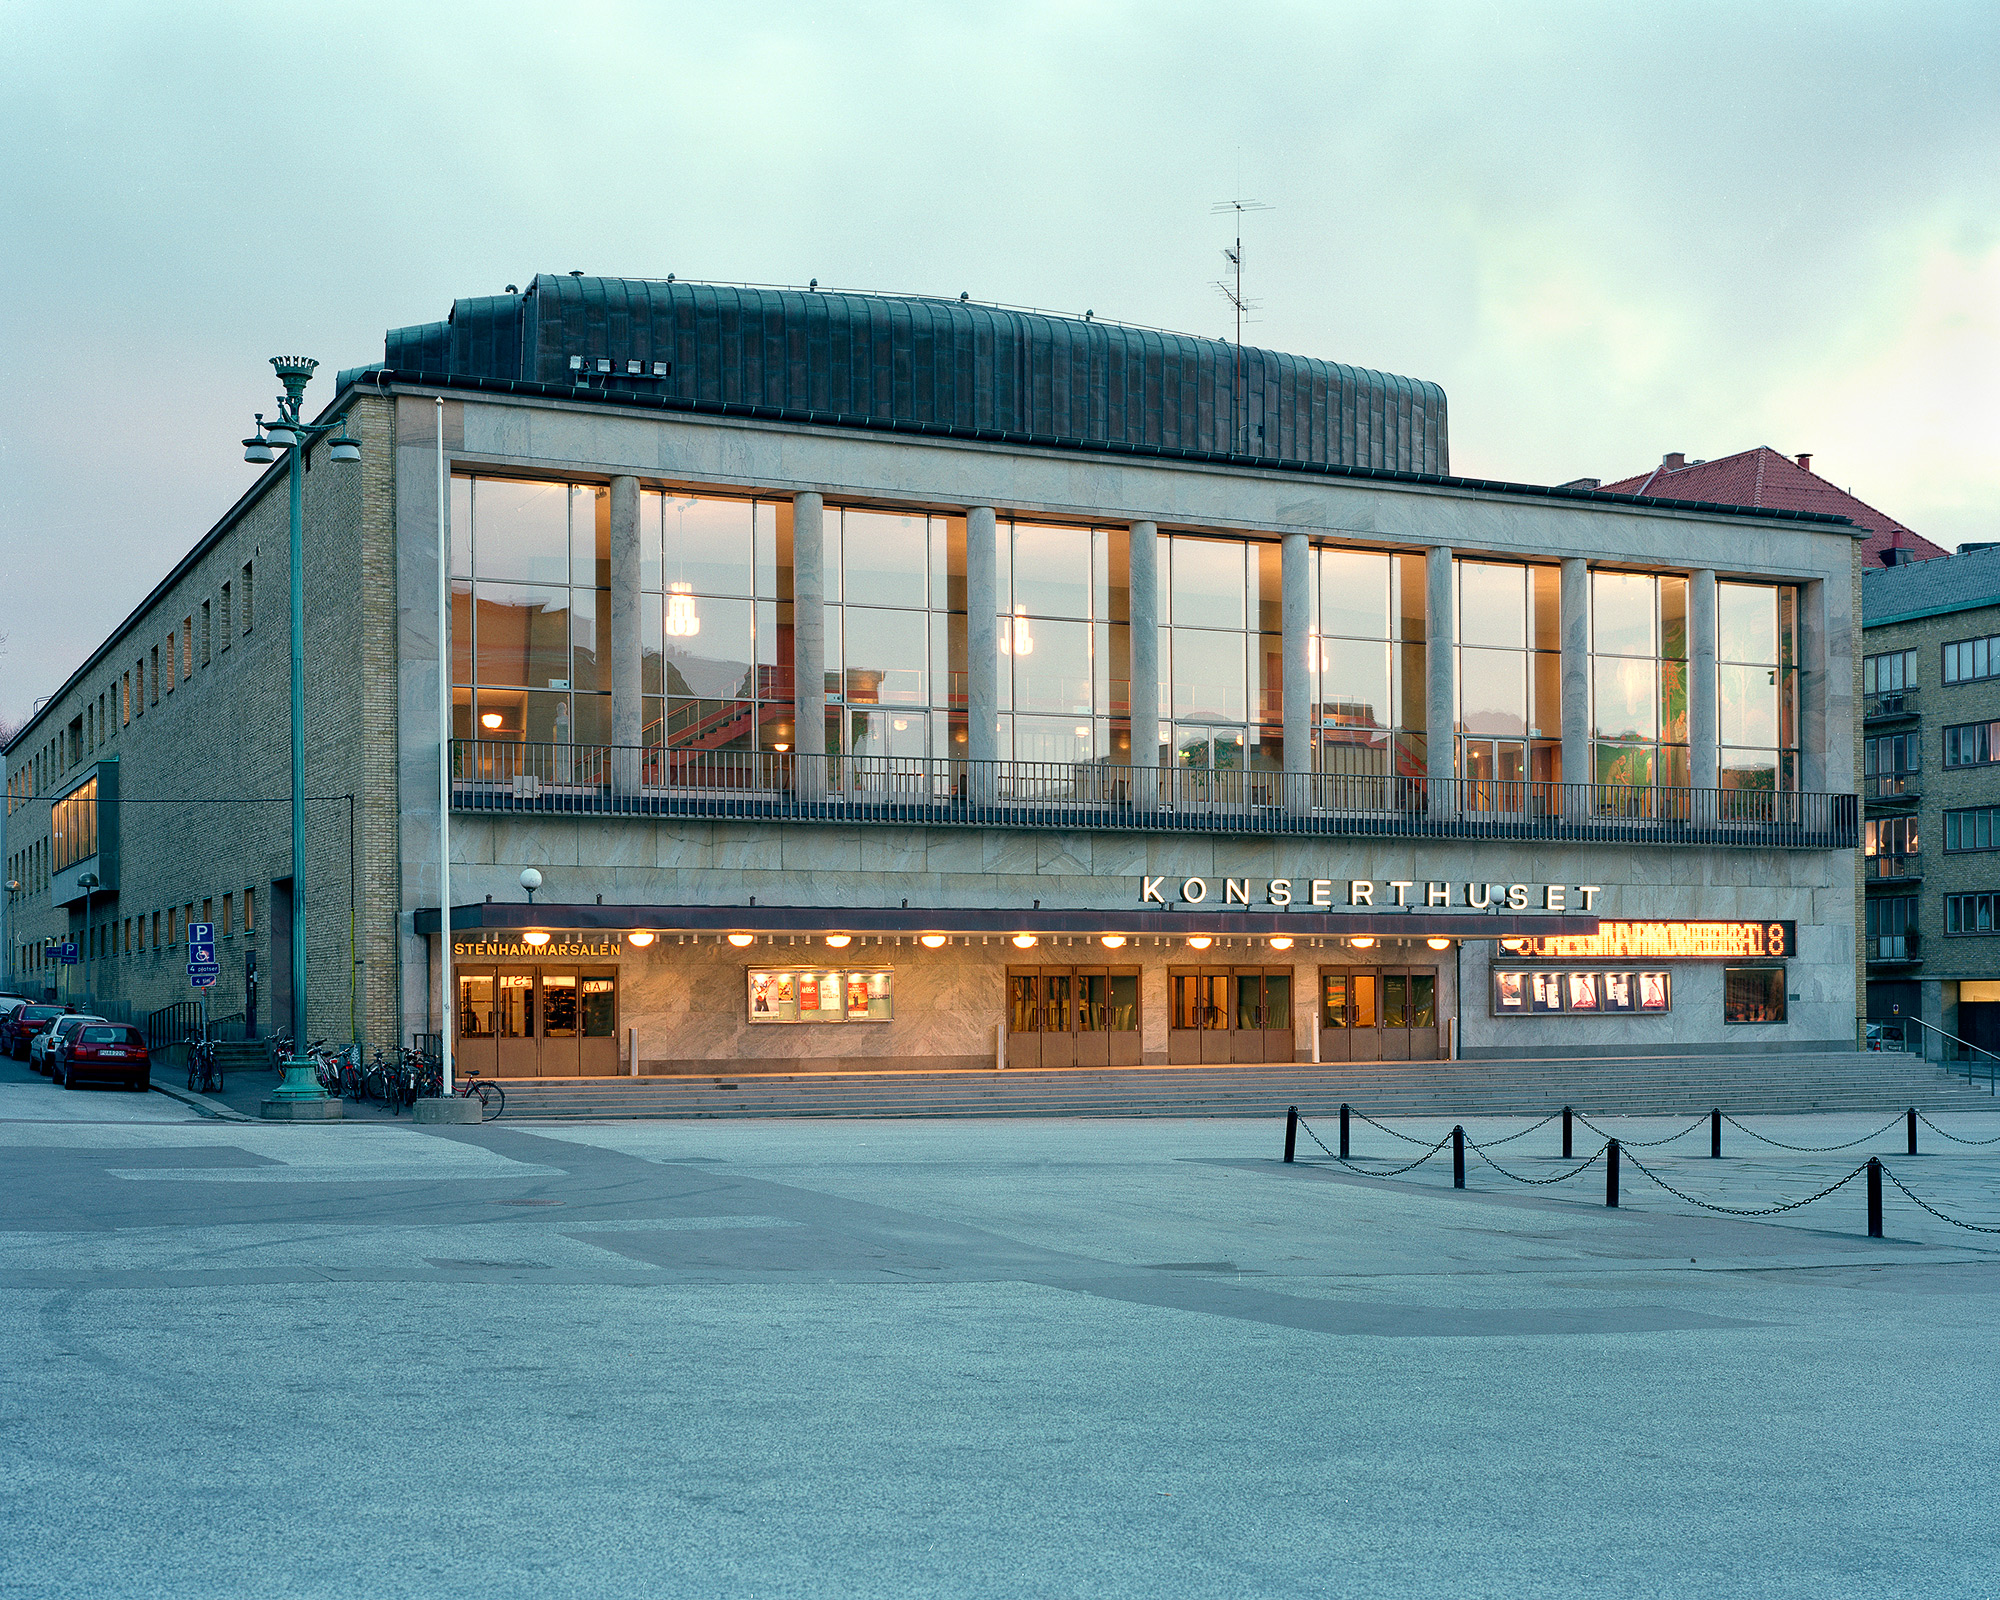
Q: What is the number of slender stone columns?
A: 8